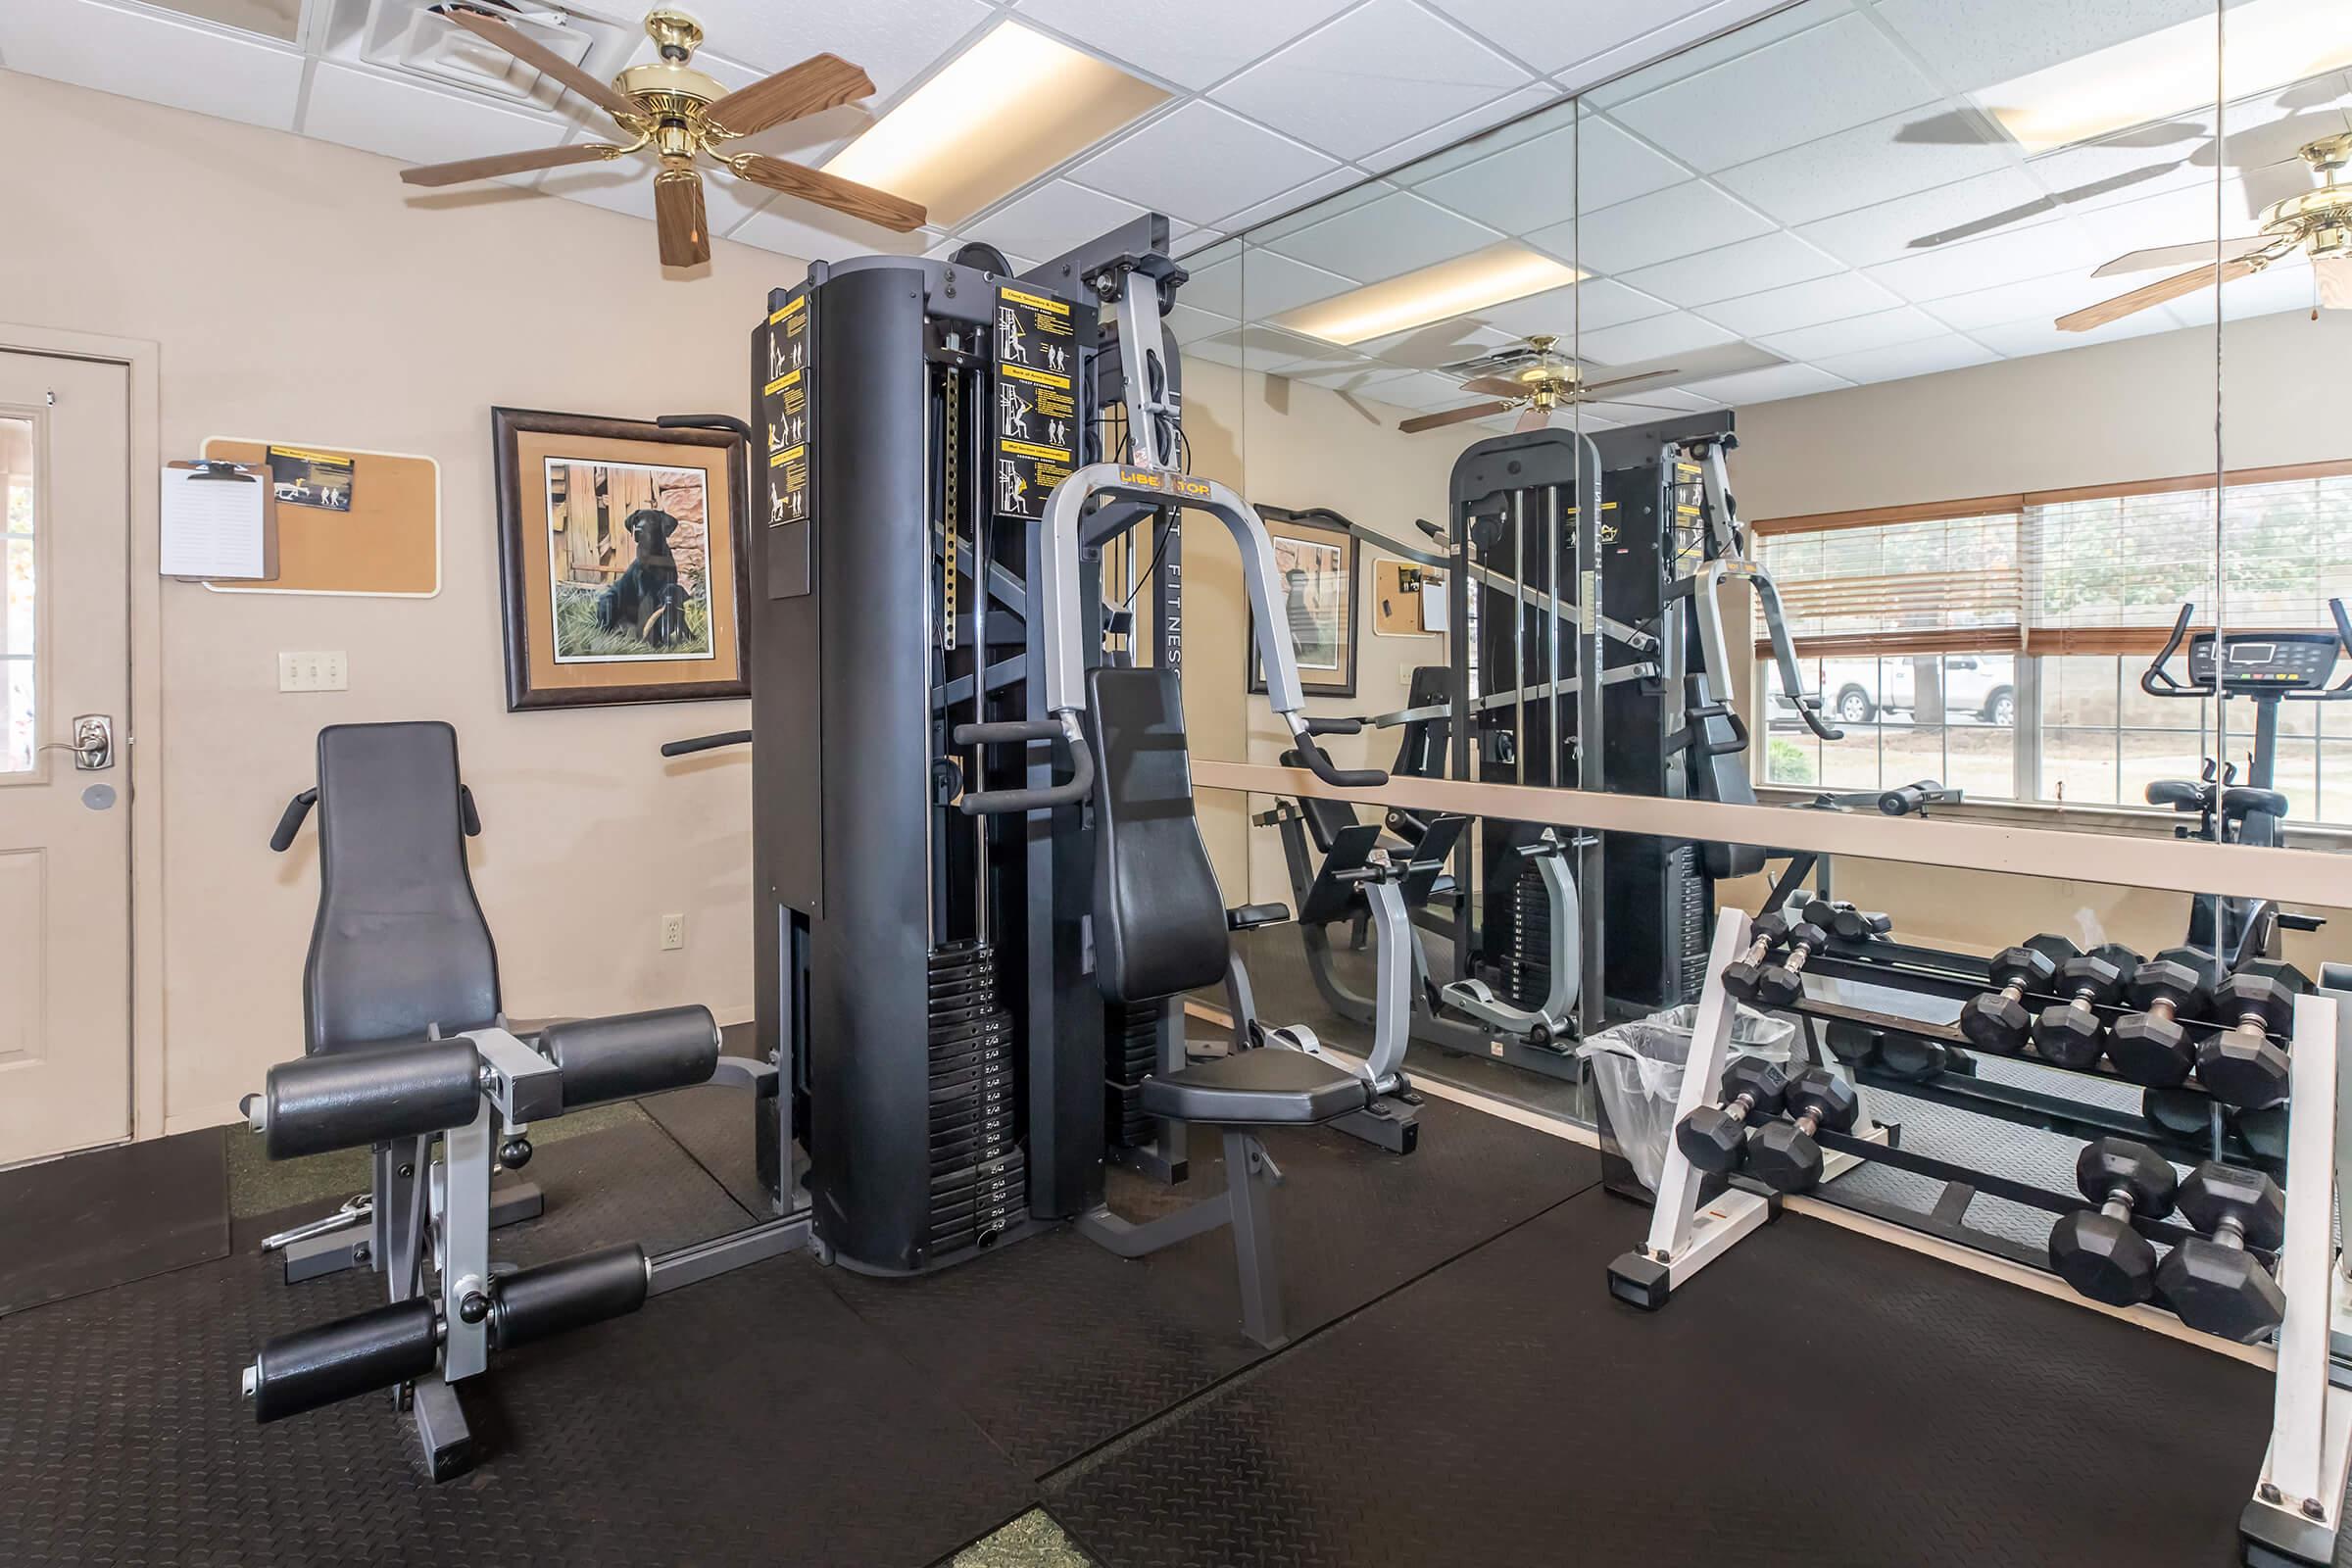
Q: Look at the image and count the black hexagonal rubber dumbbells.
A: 10